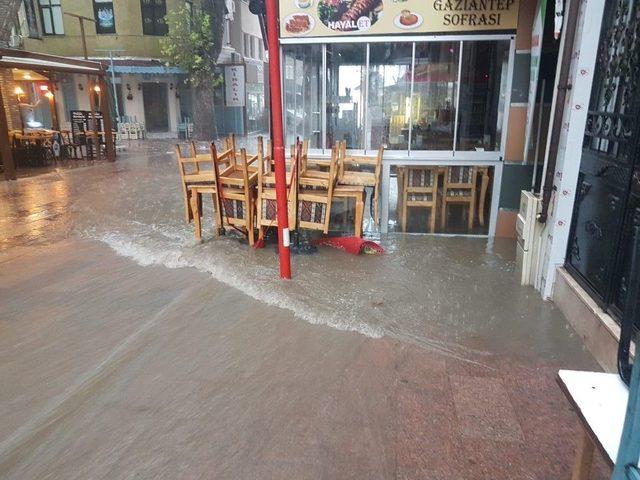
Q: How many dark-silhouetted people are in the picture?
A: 0